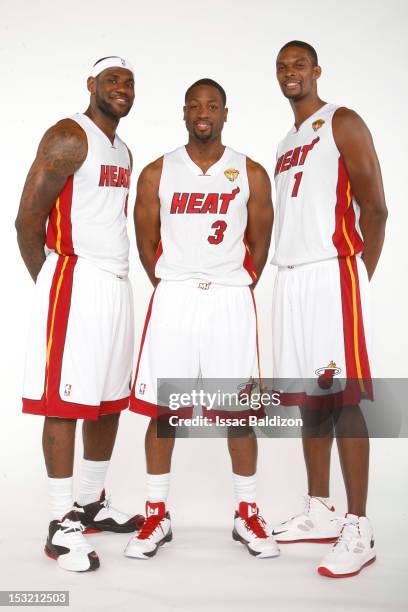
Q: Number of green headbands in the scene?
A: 0